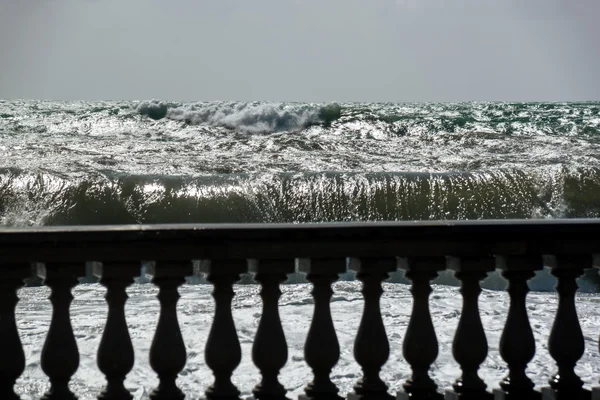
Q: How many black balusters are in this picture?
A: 12